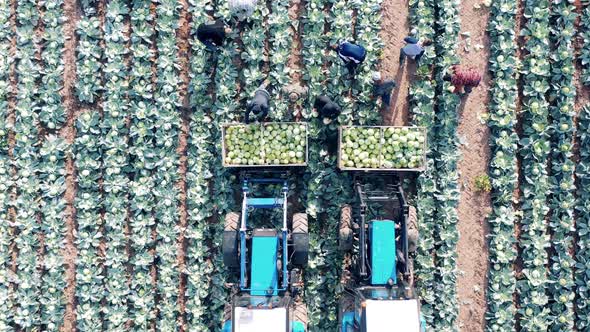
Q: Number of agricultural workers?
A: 9